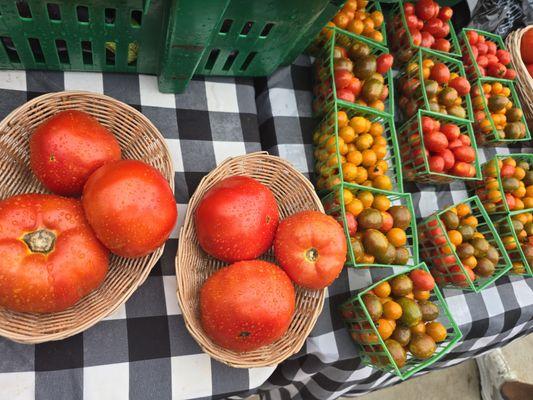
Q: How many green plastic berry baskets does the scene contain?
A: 13